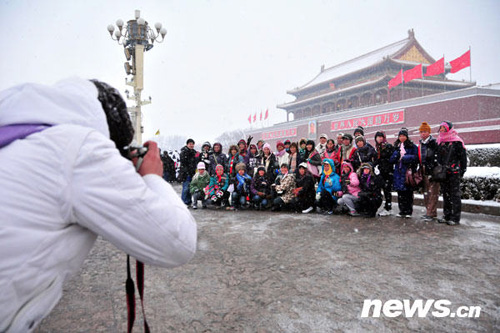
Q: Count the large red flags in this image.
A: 4